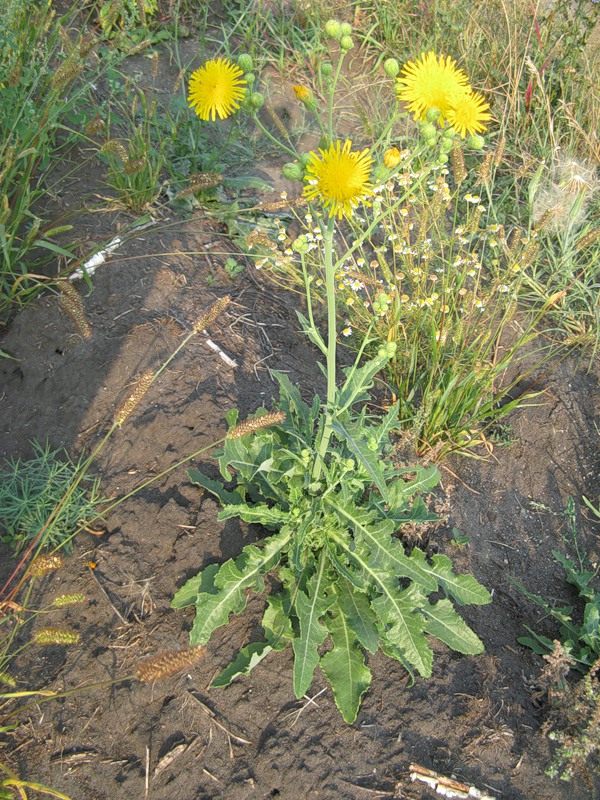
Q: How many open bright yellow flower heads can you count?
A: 4